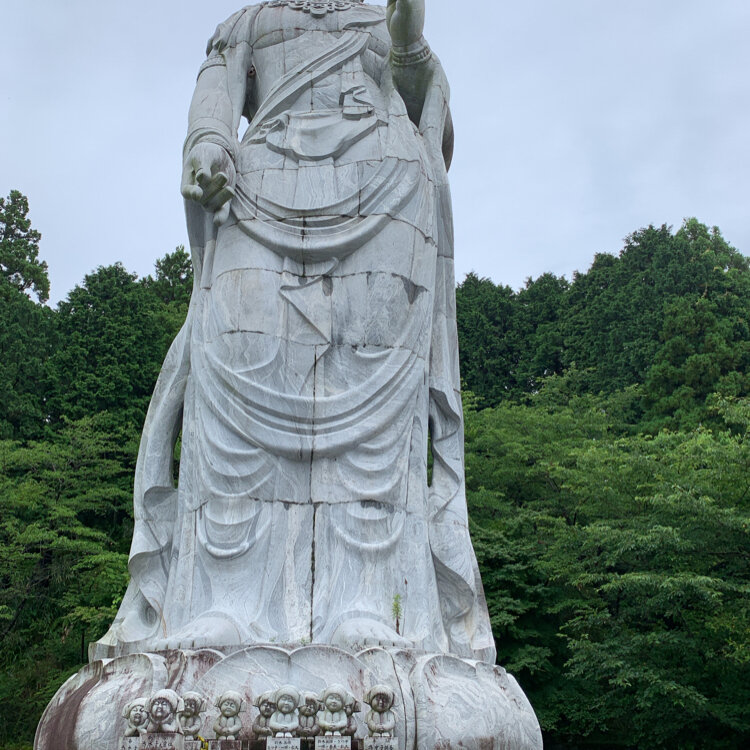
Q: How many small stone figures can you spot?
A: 10